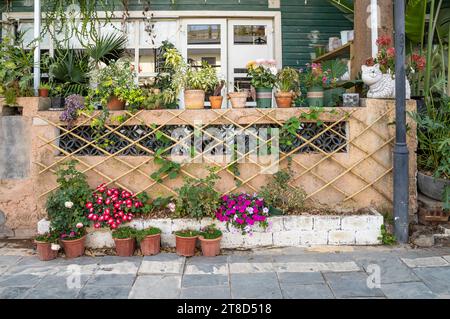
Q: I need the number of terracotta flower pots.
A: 12